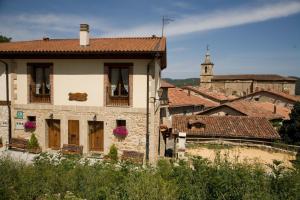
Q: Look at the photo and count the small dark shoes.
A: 0